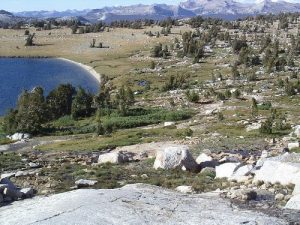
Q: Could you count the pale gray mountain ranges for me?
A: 1